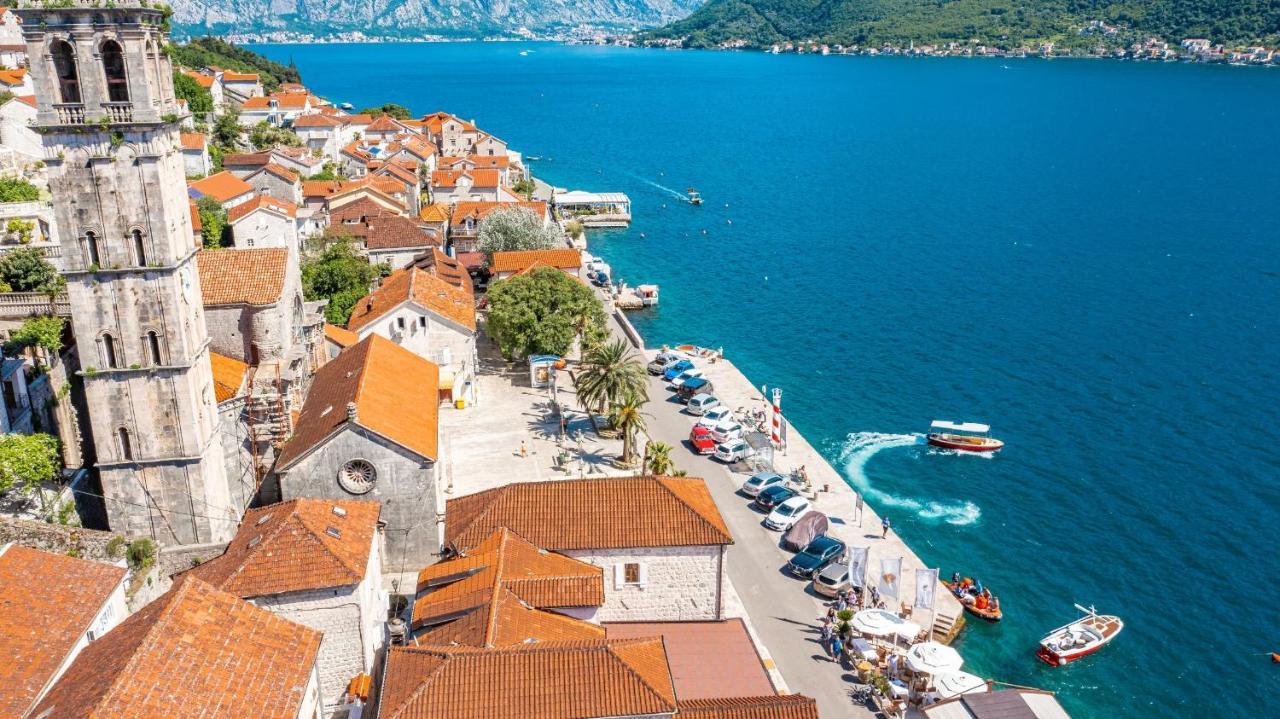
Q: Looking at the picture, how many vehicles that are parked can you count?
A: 15